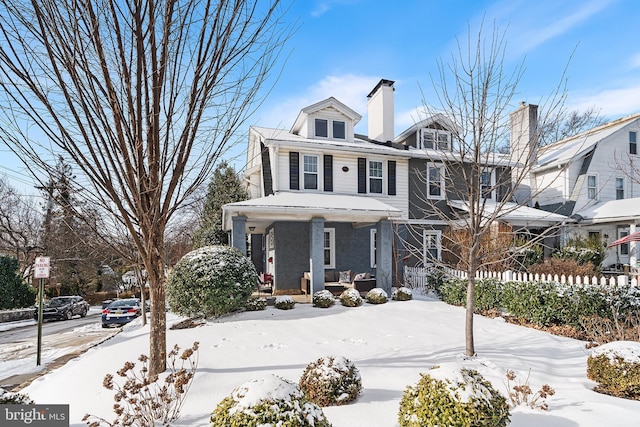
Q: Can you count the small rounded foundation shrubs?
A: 6